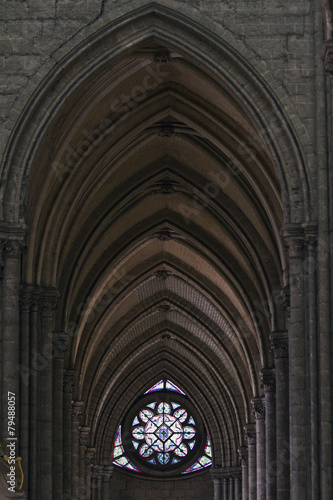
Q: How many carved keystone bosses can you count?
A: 7